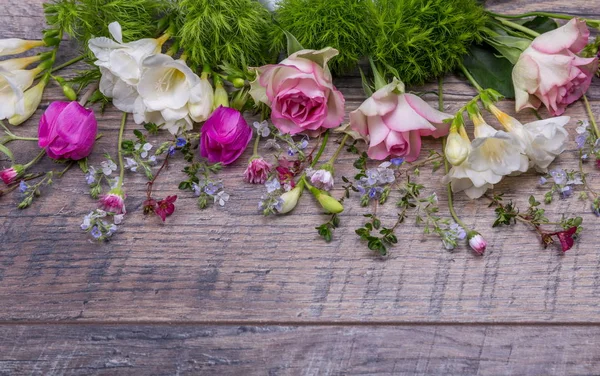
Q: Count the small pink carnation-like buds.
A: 5